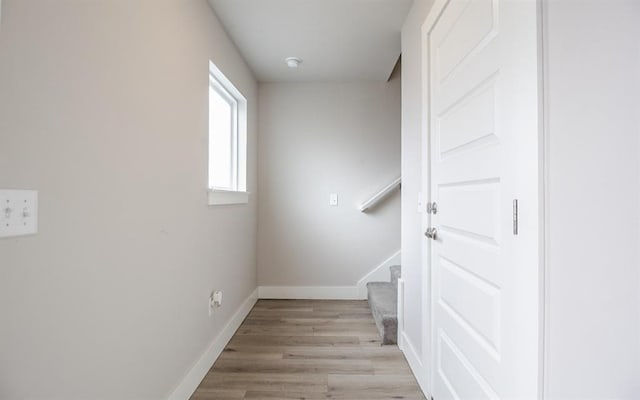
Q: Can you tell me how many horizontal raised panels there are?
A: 5